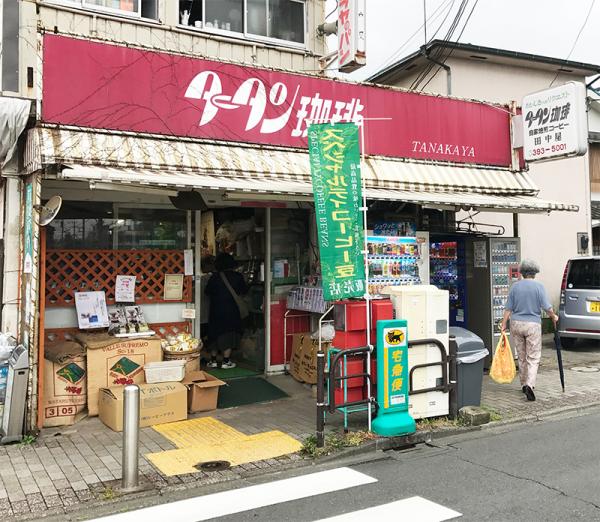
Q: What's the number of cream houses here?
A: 1